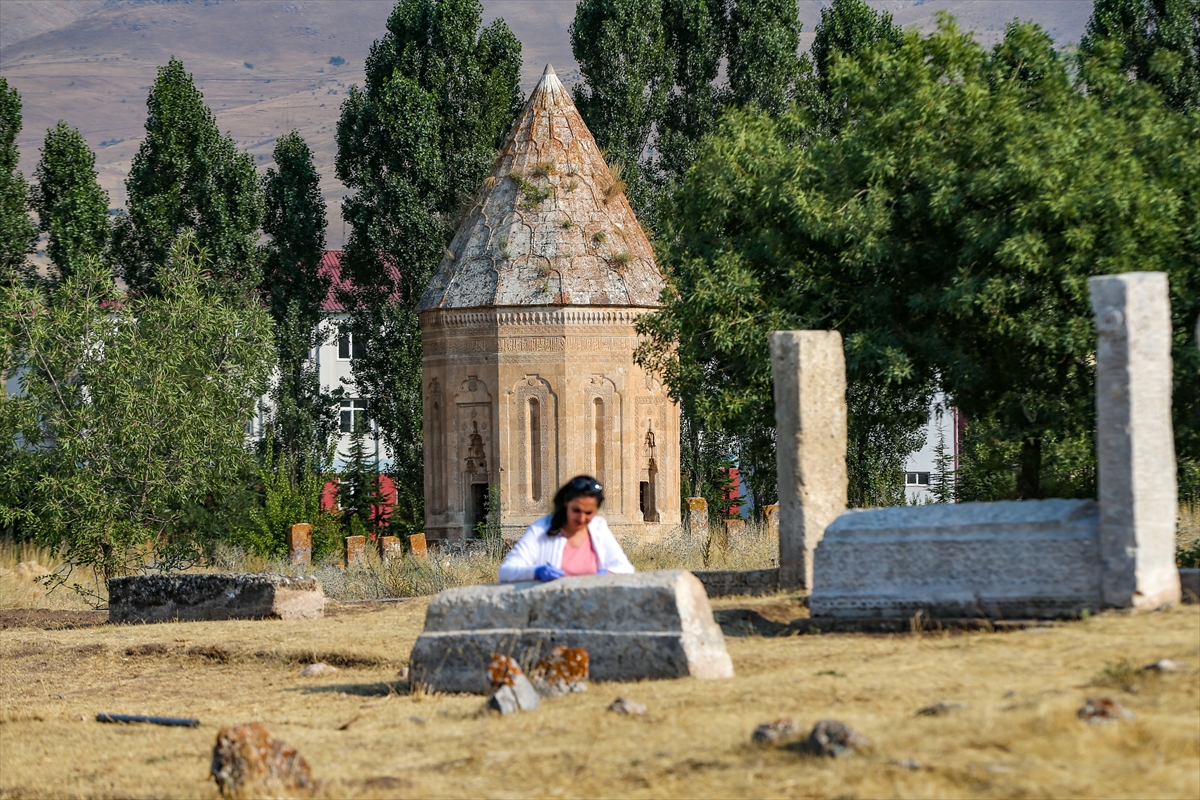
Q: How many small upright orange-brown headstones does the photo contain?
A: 7